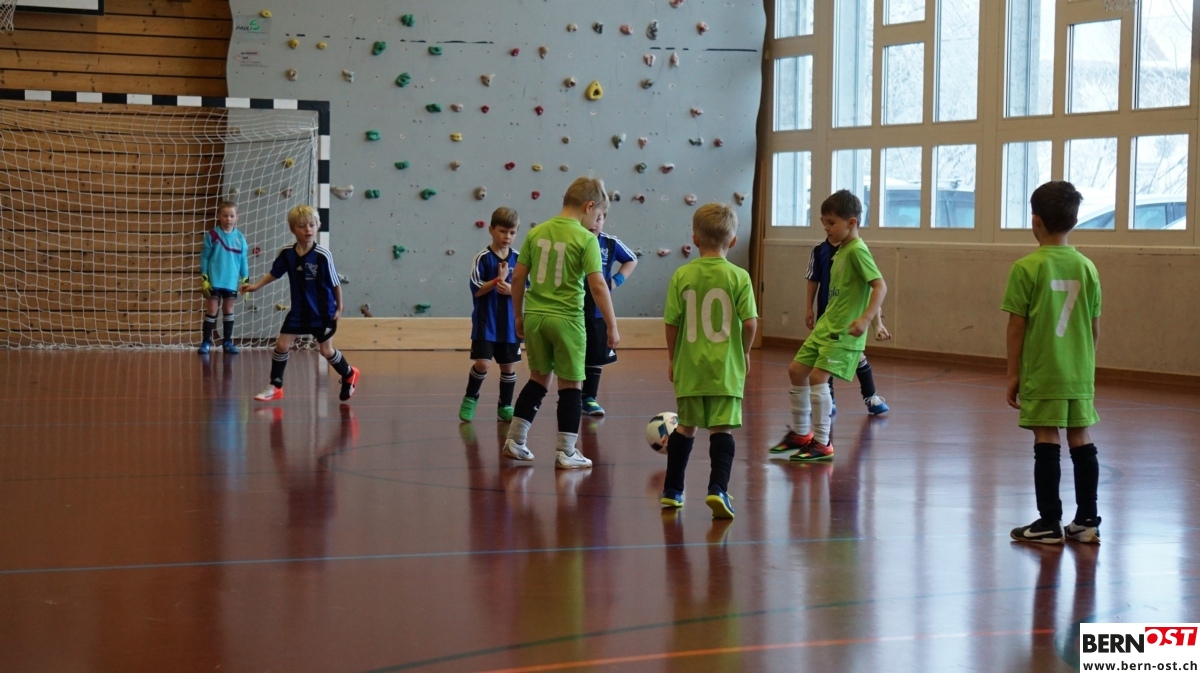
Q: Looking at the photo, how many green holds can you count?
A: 11